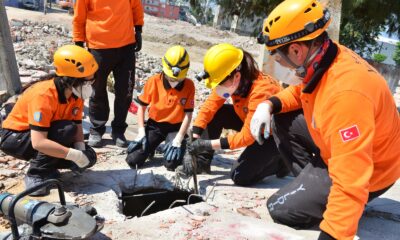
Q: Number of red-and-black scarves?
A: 1